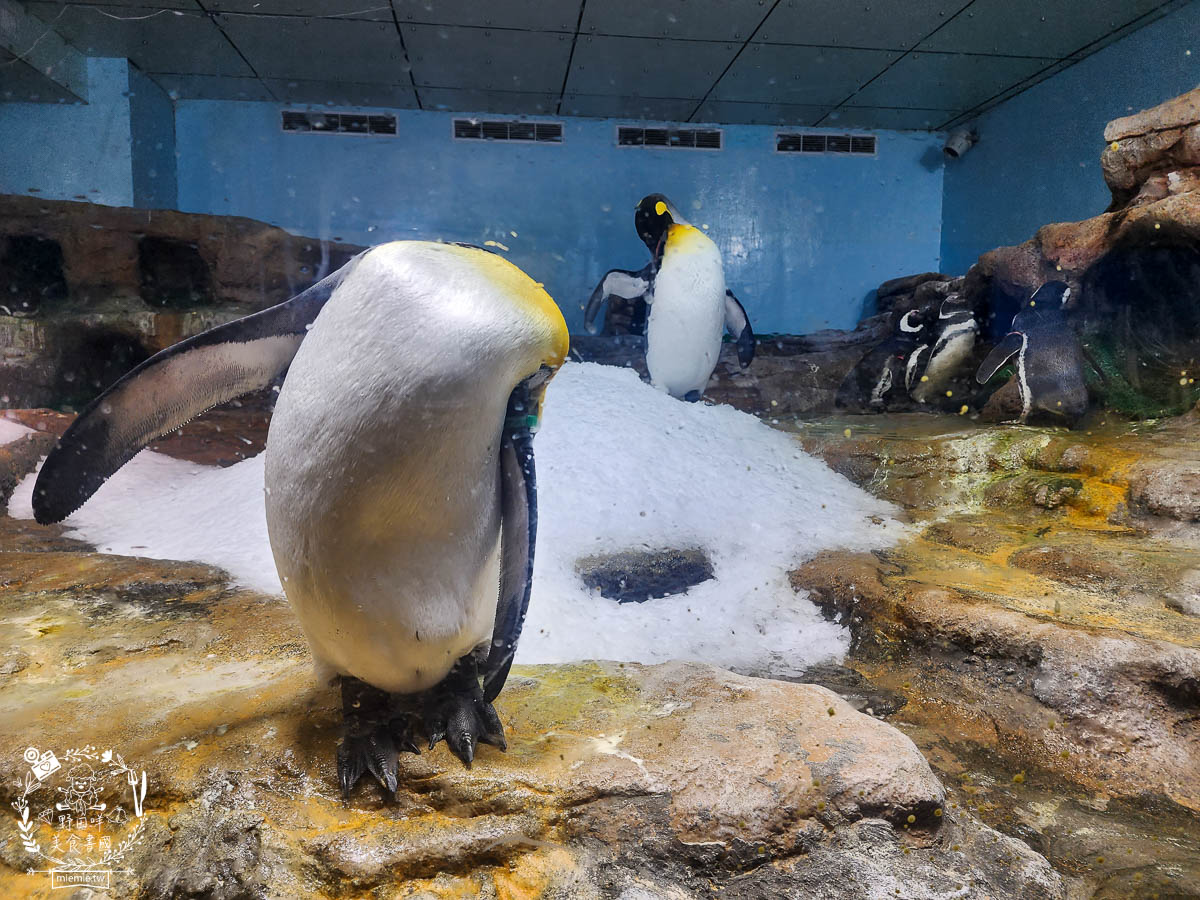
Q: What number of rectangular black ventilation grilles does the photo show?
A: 4